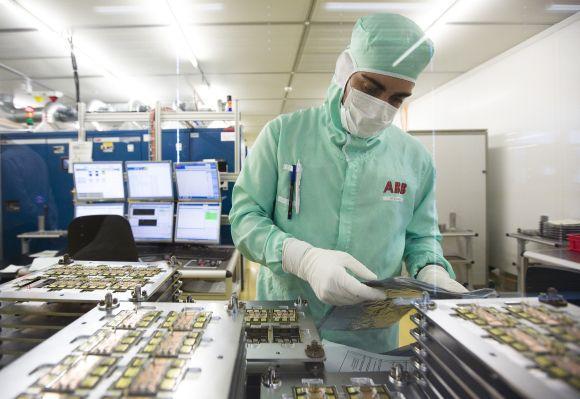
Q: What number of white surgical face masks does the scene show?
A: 1